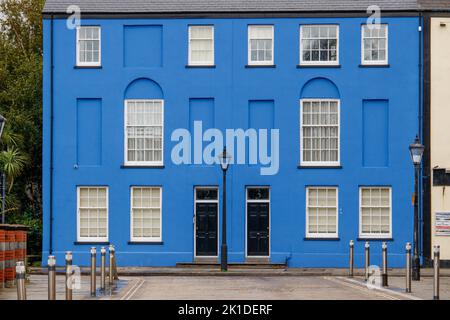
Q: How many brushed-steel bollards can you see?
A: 11